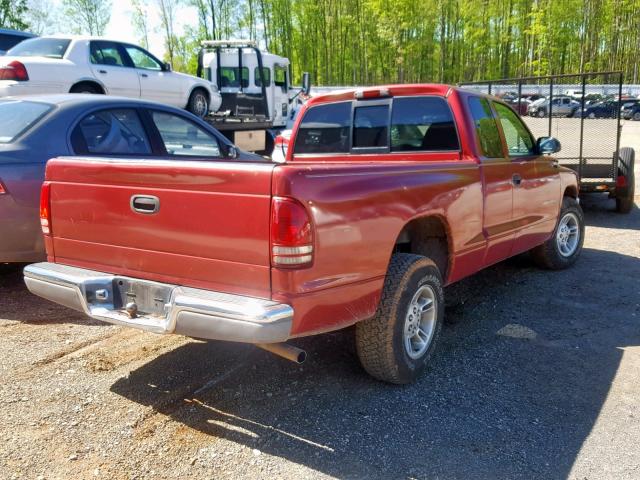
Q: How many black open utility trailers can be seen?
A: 1